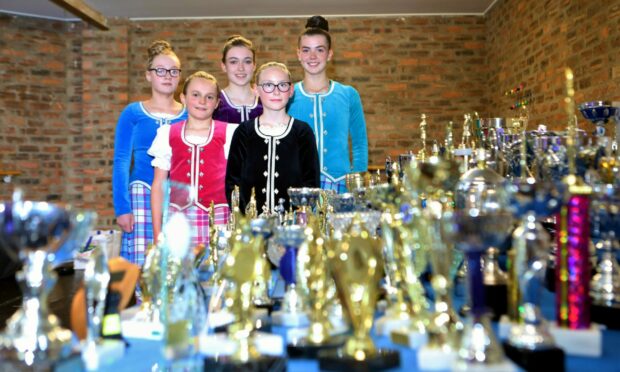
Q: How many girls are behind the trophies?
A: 5